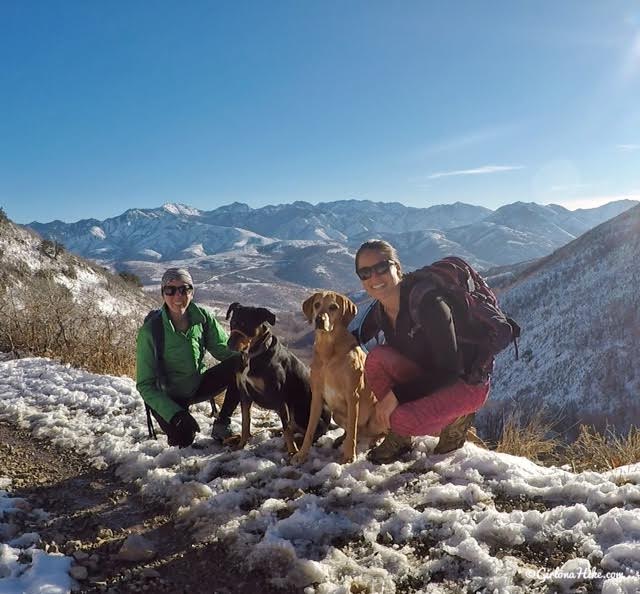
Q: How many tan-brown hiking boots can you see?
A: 2